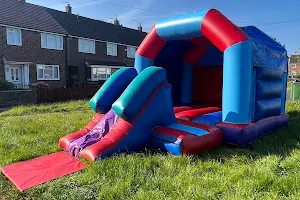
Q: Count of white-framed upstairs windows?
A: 5